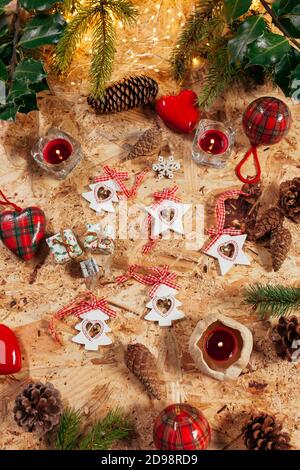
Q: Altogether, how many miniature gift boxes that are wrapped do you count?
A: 3